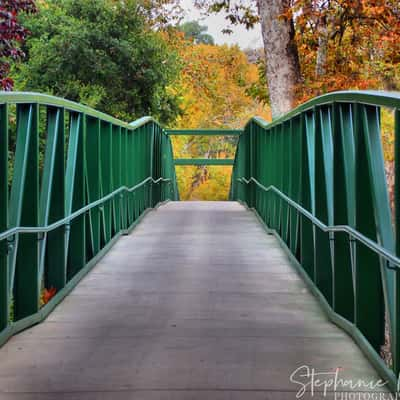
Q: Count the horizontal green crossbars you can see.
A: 2